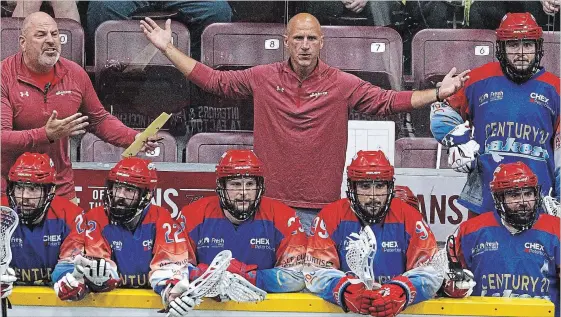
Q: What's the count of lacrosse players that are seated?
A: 5